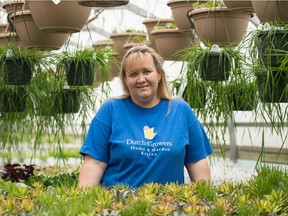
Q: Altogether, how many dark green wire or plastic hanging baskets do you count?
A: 9